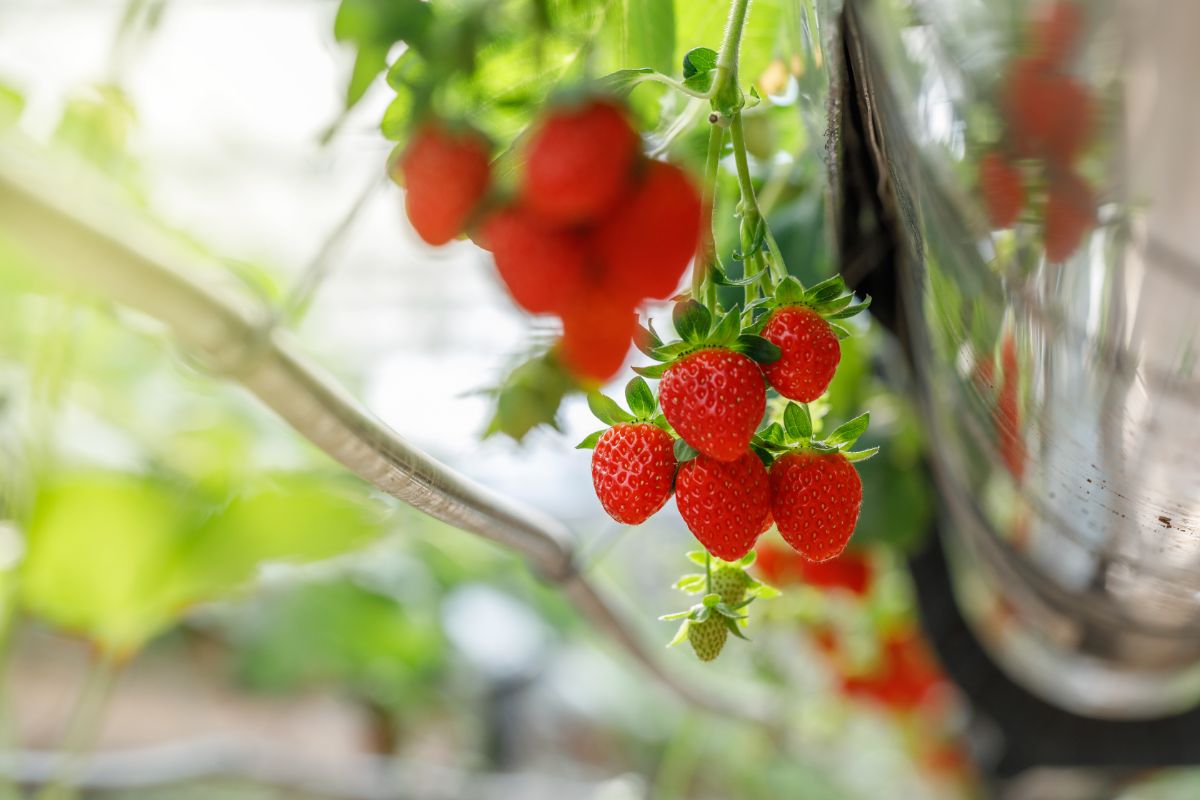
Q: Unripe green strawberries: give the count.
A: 2